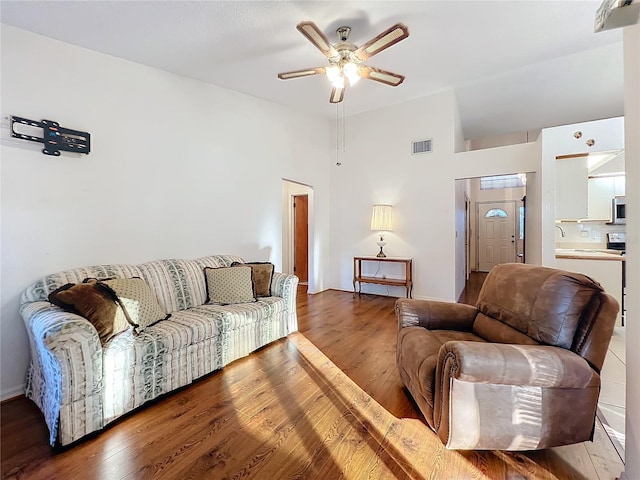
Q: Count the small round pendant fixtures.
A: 2